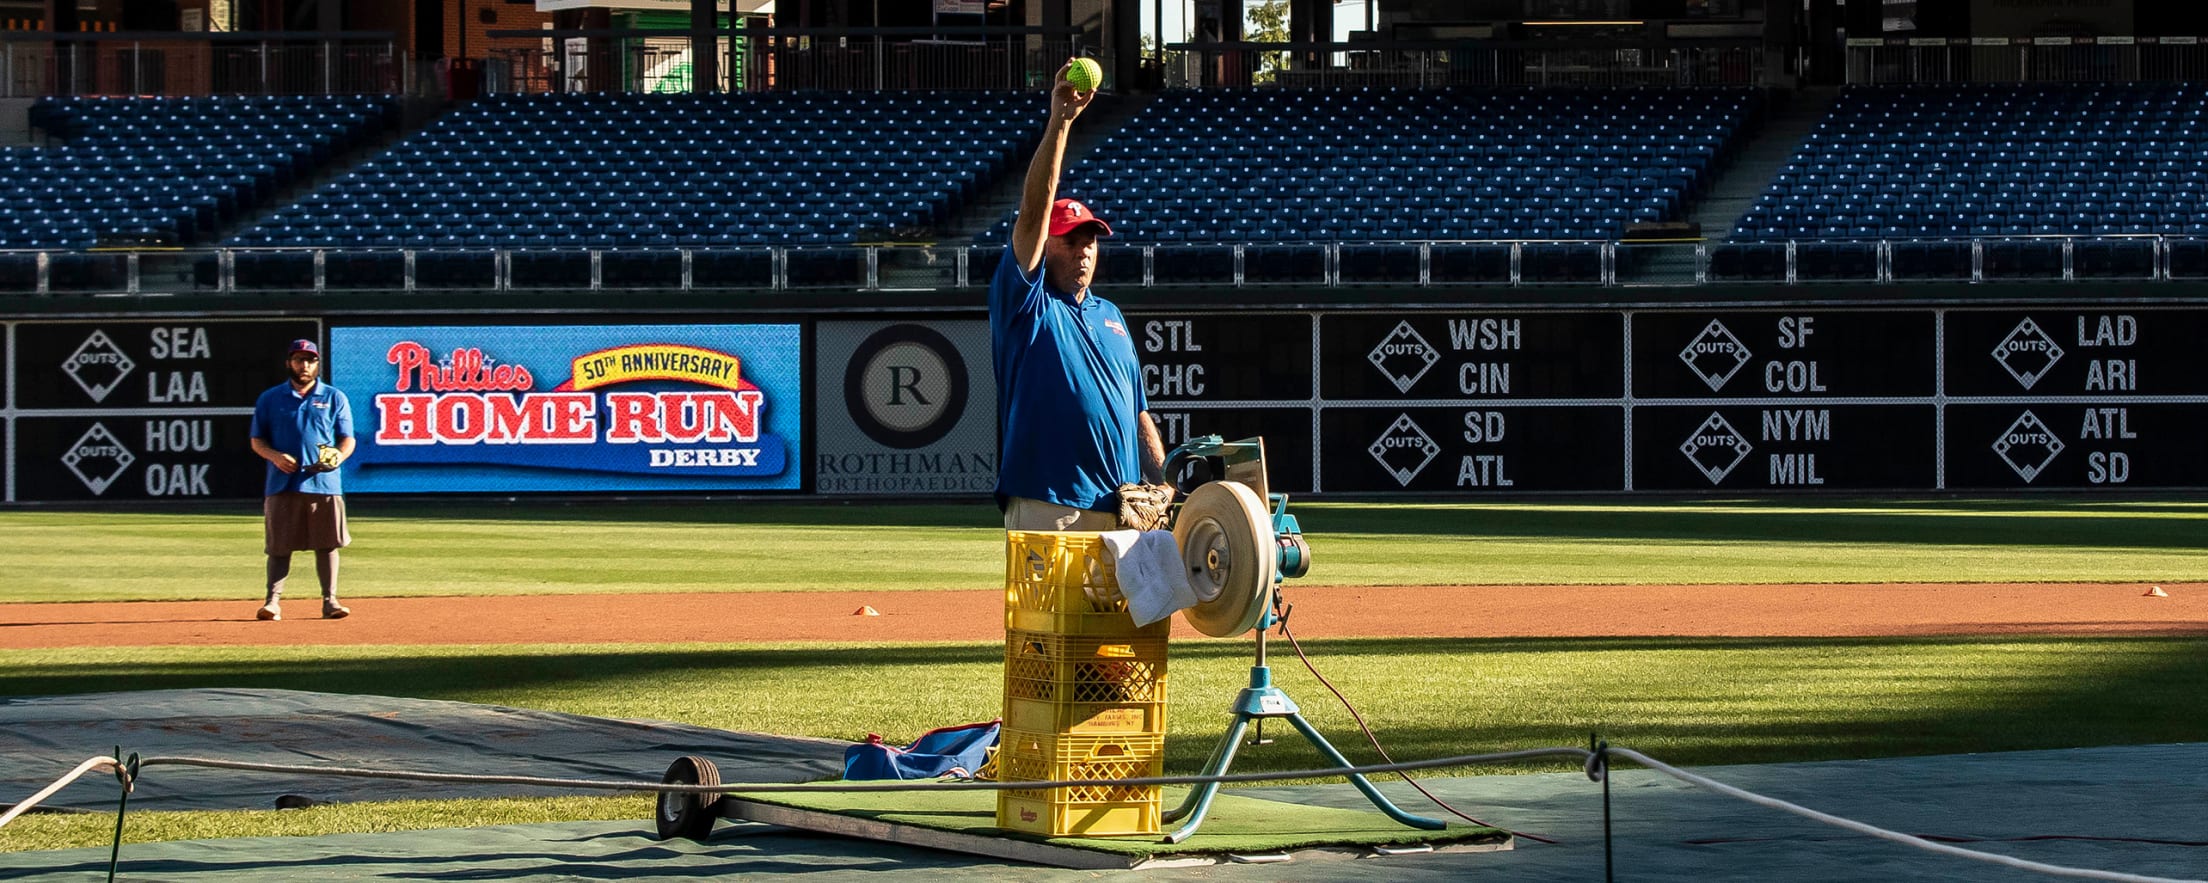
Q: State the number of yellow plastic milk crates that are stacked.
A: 3